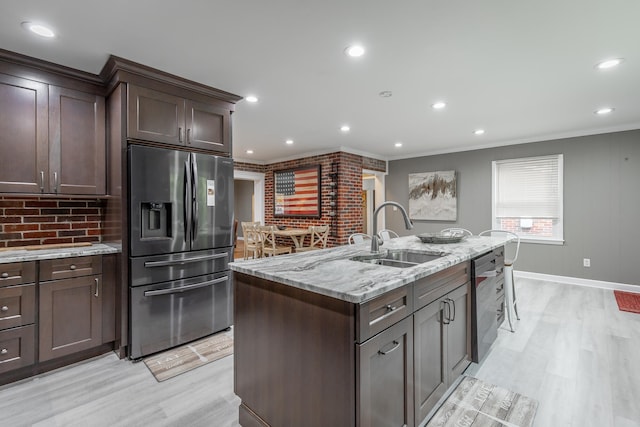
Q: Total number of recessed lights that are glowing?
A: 11